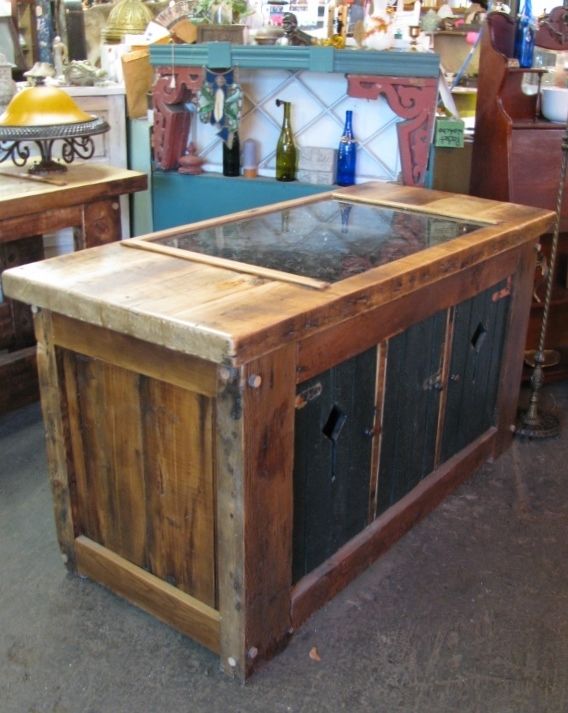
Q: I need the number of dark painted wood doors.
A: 3